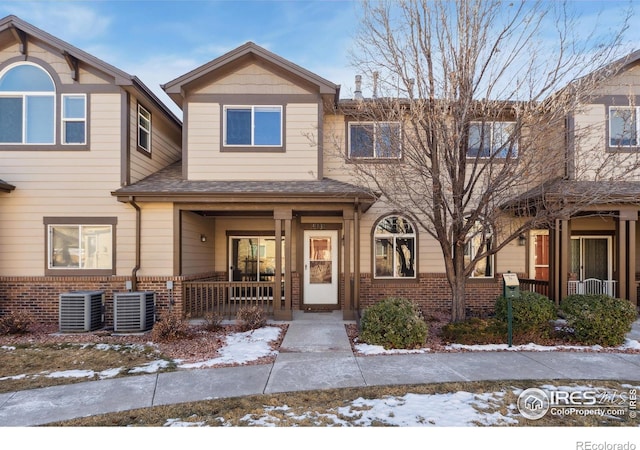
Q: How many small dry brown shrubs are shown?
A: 4